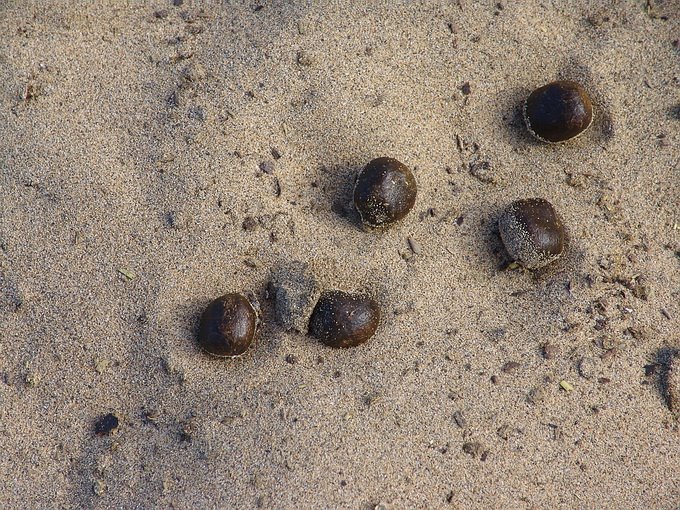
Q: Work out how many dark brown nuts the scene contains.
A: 5